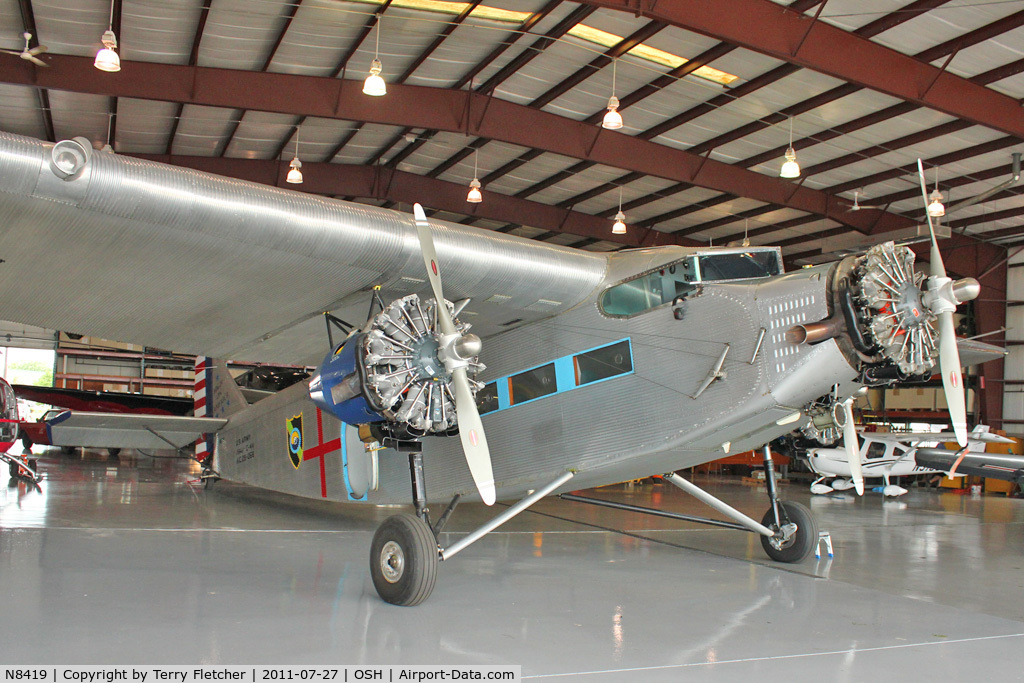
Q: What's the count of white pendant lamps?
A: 8